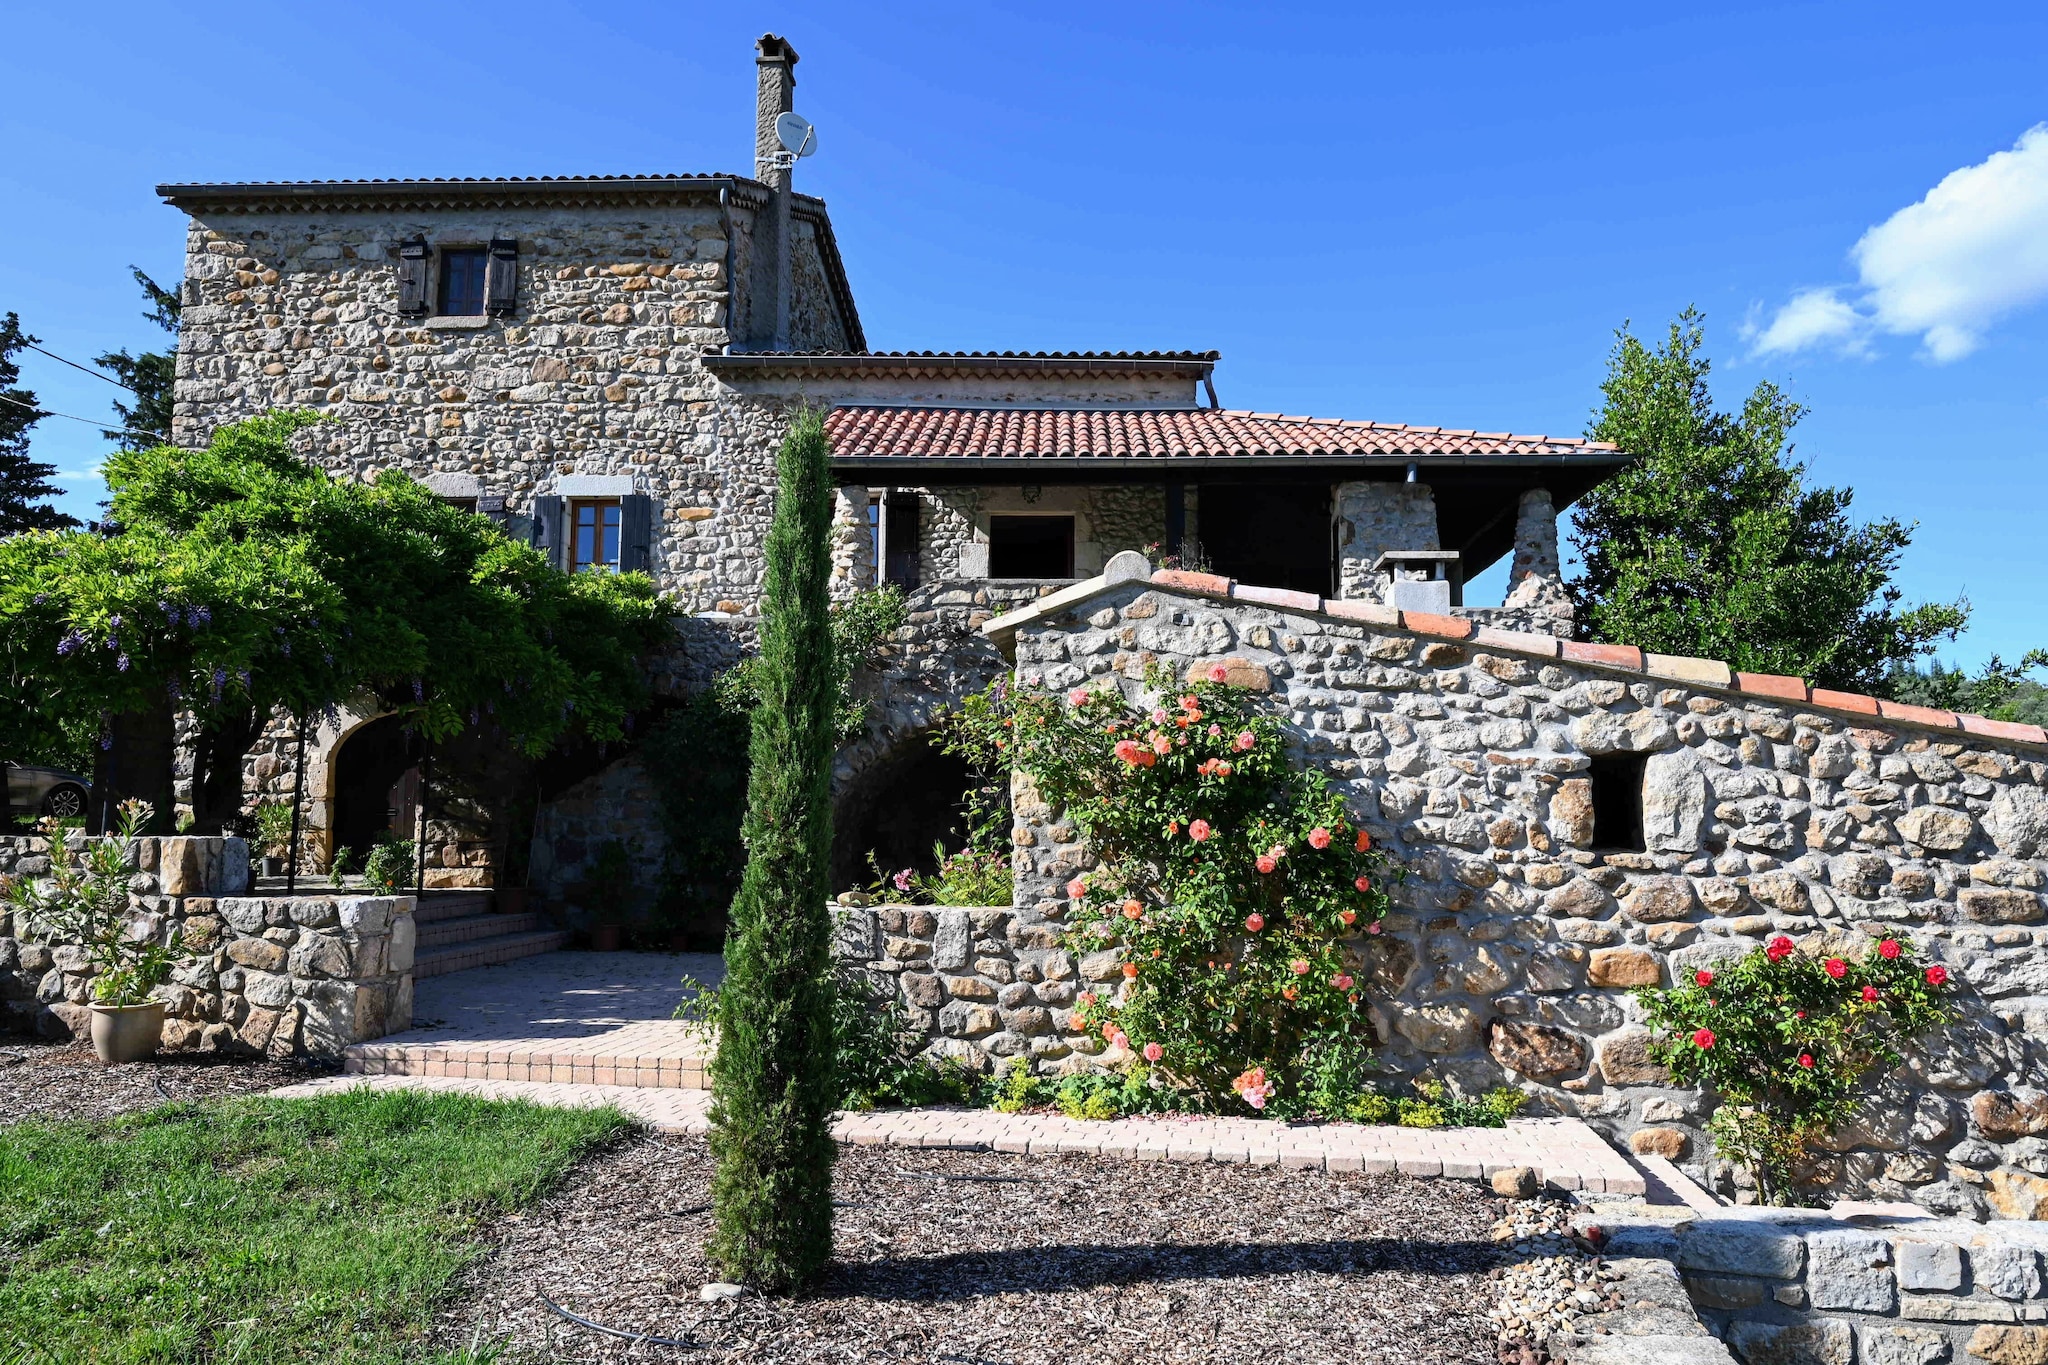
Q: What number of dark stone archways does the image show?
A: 2